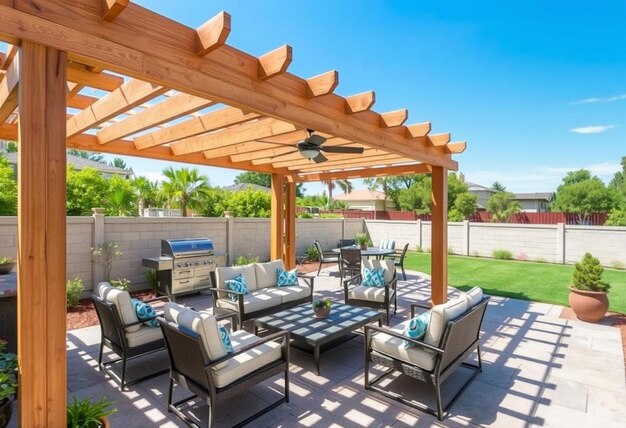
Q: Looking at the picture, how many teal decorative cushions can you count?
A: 6